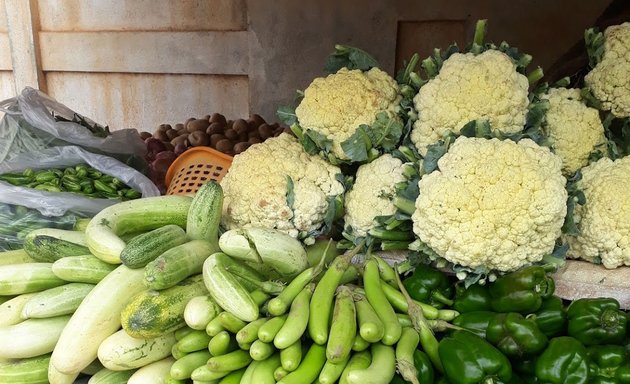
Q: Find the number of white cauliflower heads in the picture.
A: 8